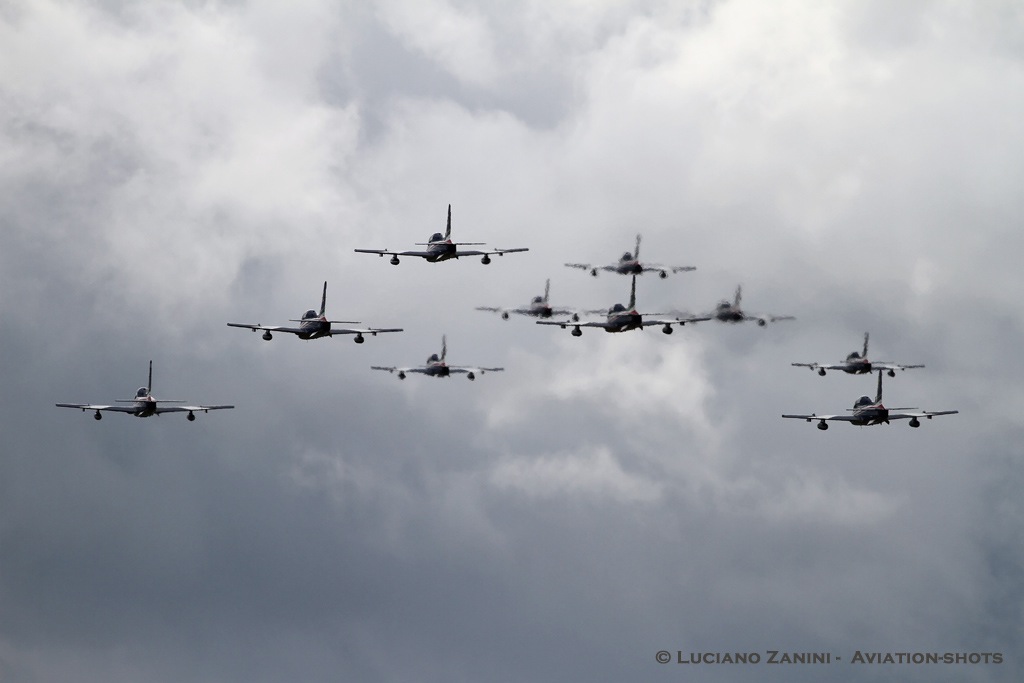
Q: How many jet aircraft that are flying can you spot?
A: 10